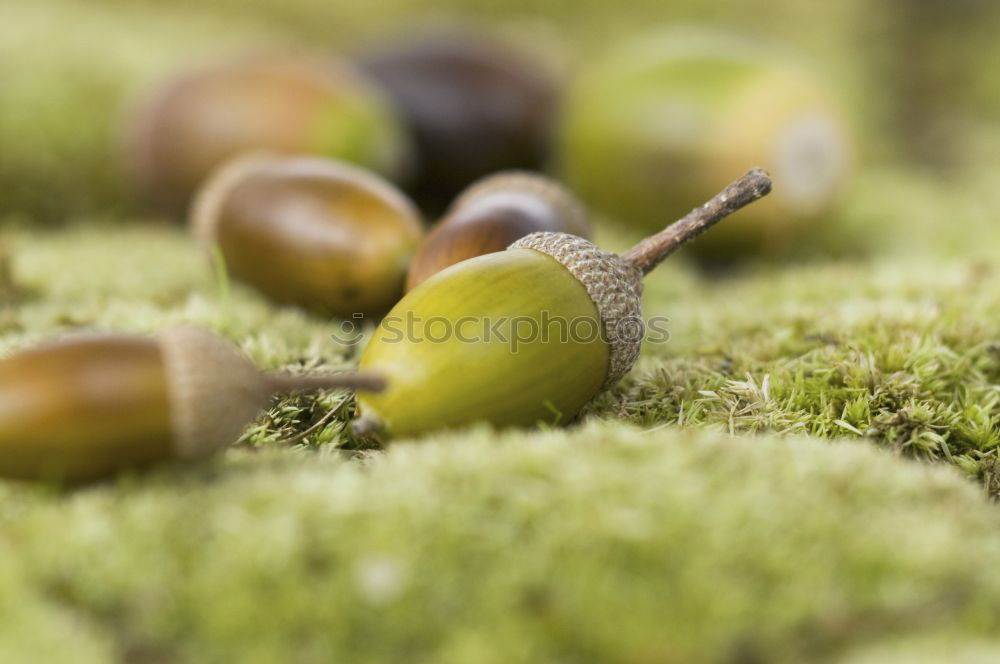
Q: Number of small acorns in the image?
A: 7